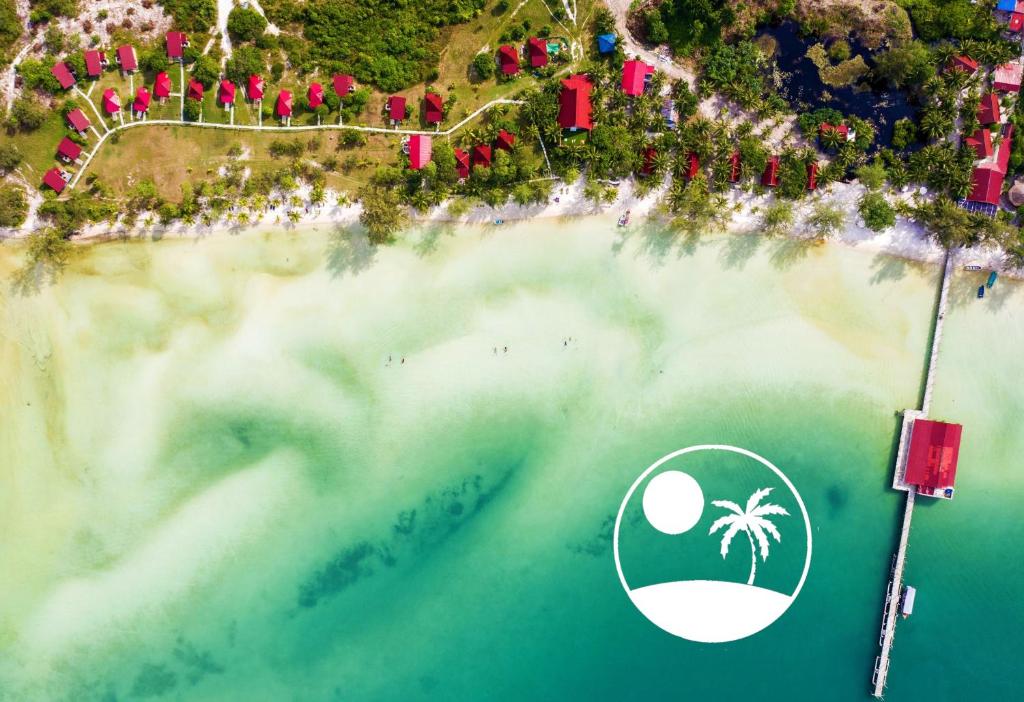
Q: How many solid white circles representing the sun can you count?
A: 1